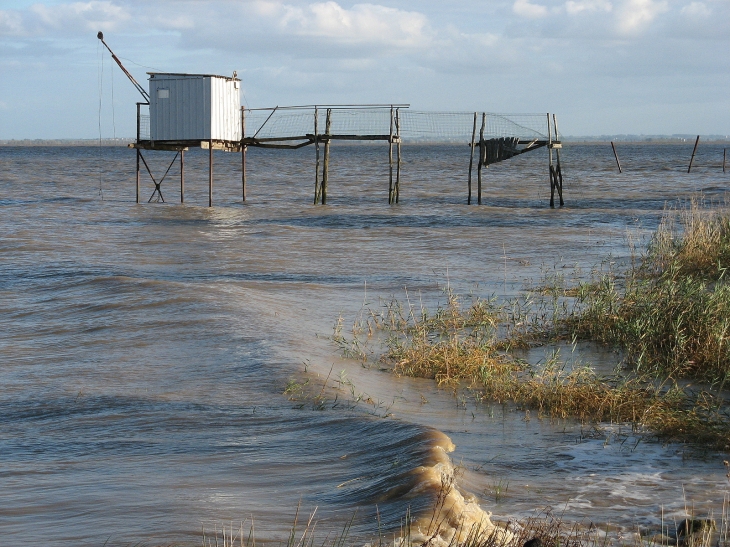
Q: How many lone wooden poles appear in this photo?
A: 3